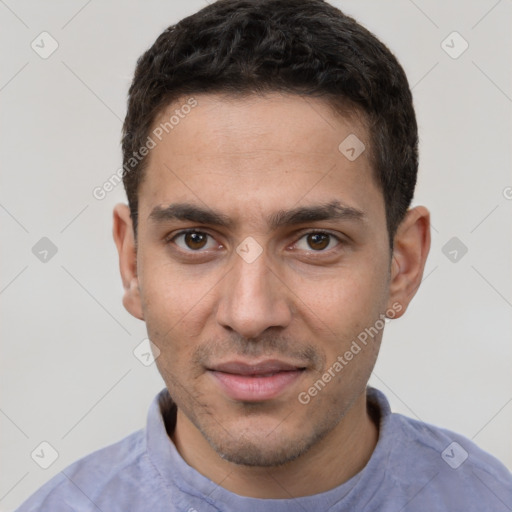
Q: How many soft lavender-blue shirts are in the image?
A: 1